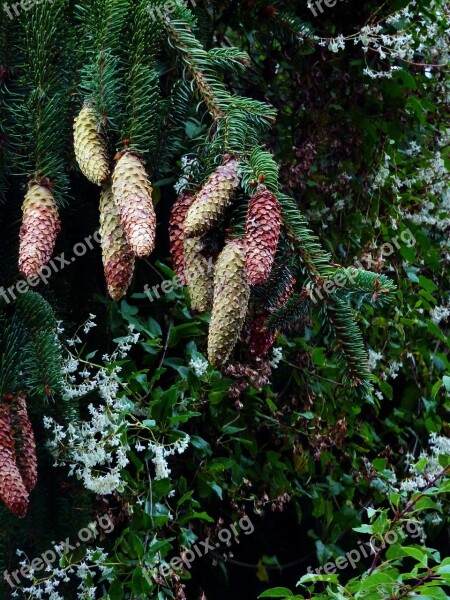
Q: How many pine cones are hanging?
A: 12